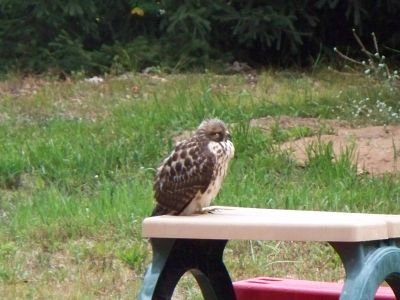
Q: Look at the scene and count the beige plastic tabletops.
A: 1